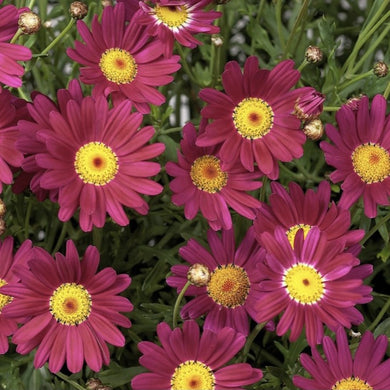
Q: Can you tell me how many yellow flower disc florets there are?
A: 13